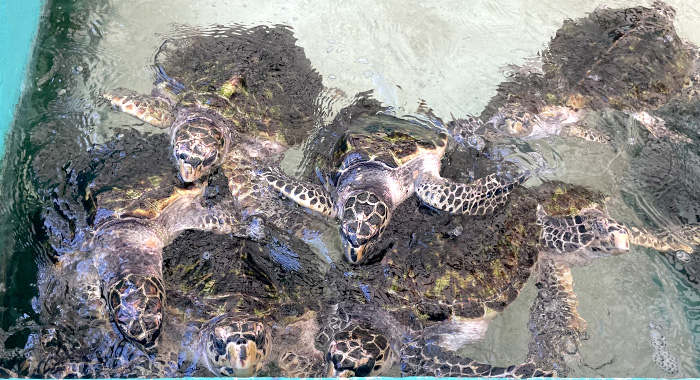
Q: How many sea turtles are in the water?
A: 7